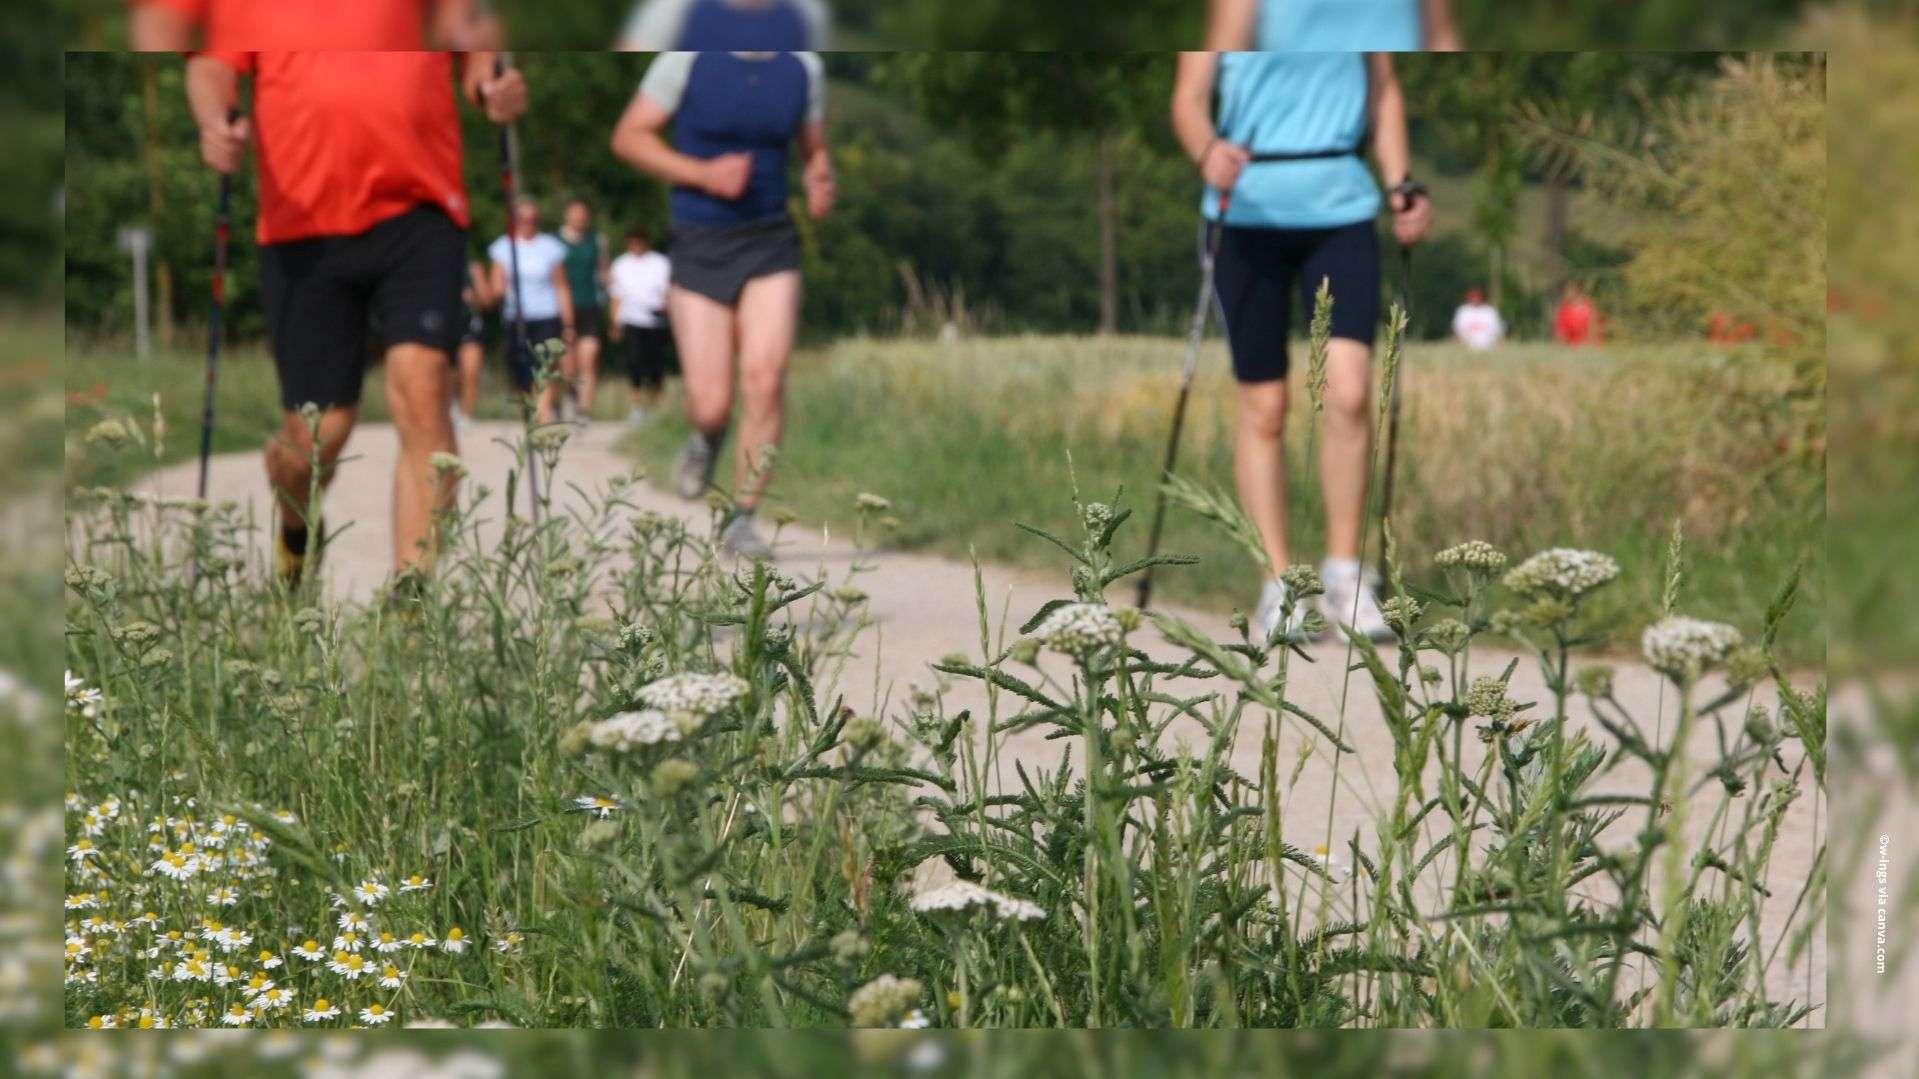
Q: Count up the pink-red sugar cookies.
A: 0